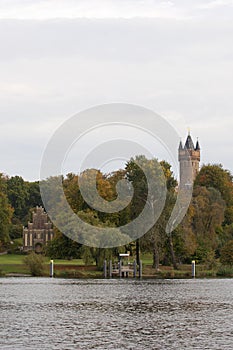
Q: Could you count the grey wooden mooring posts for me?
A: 5